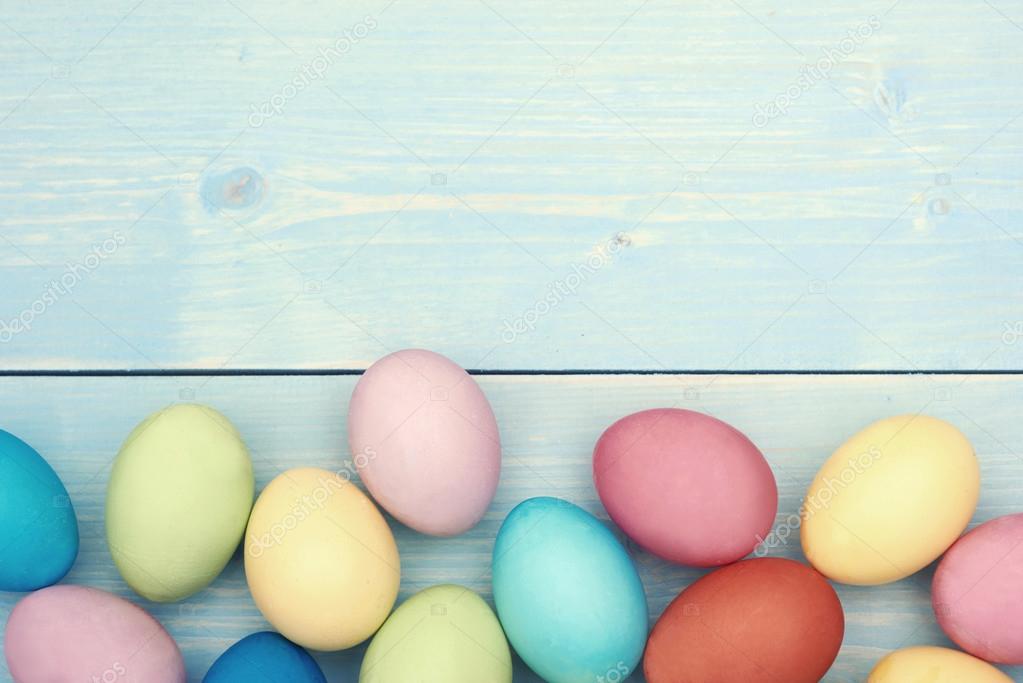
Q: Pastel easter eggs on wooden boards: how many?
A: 13